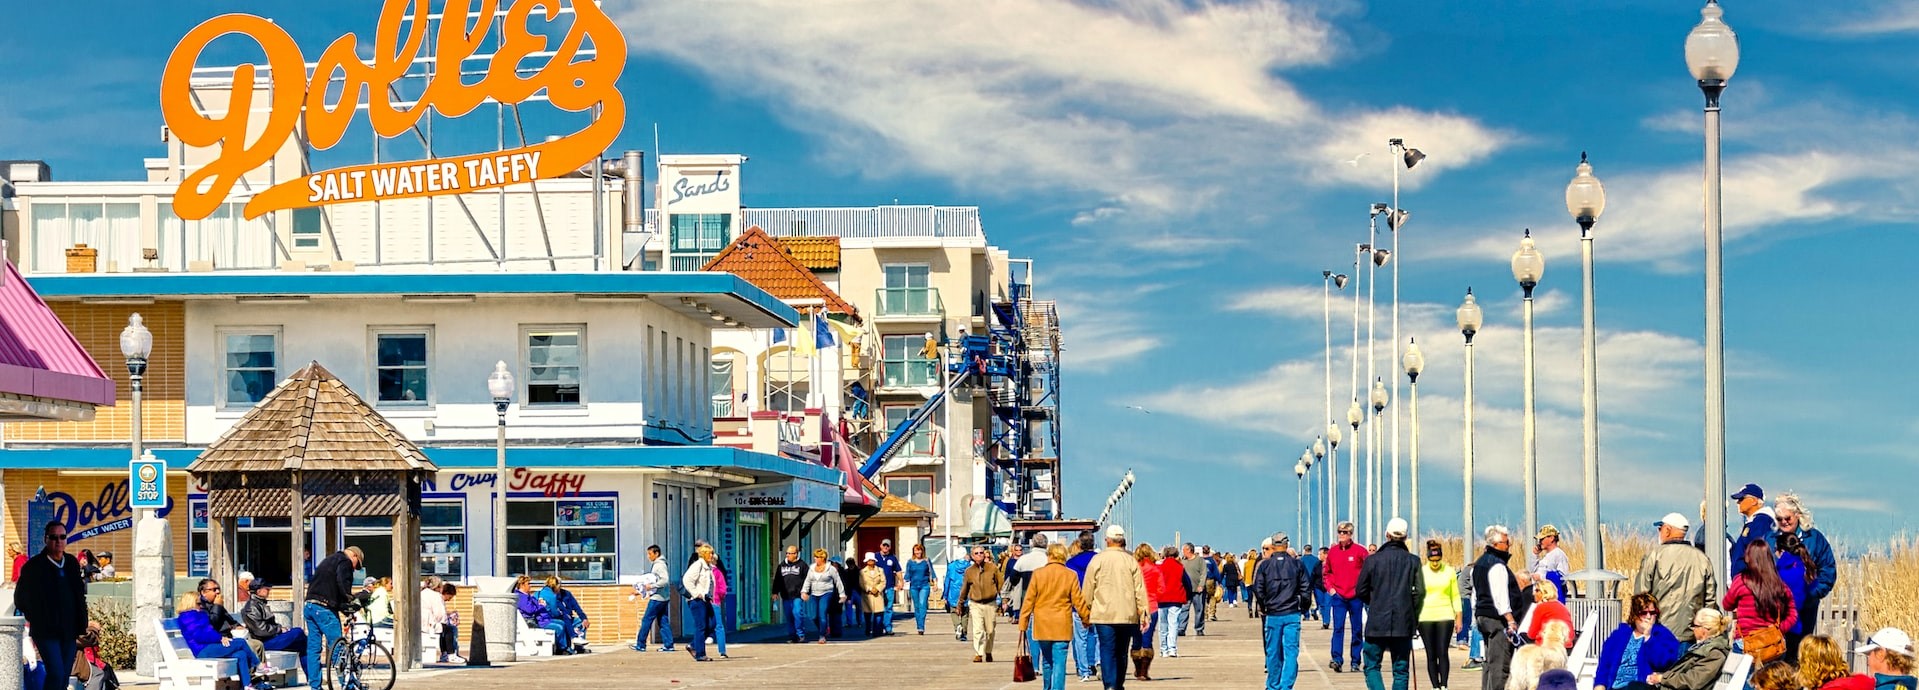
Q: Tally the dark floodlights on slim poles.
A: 4